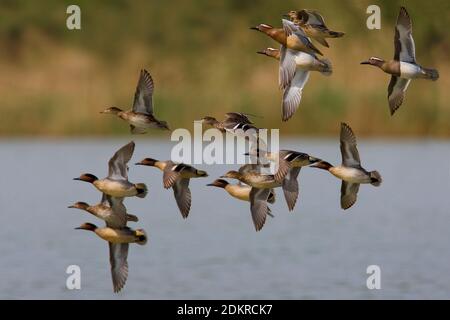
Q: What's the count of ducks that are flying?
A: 14